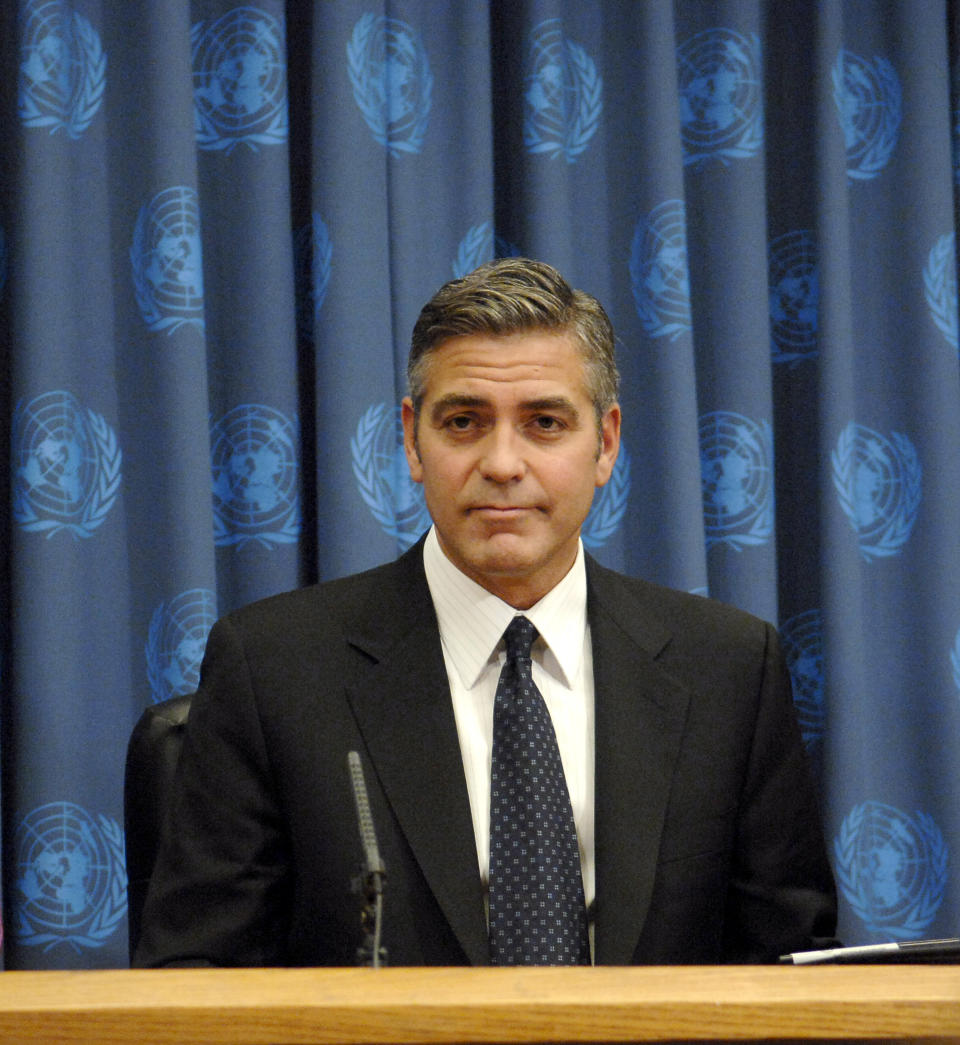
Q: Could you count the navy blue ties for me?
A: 1